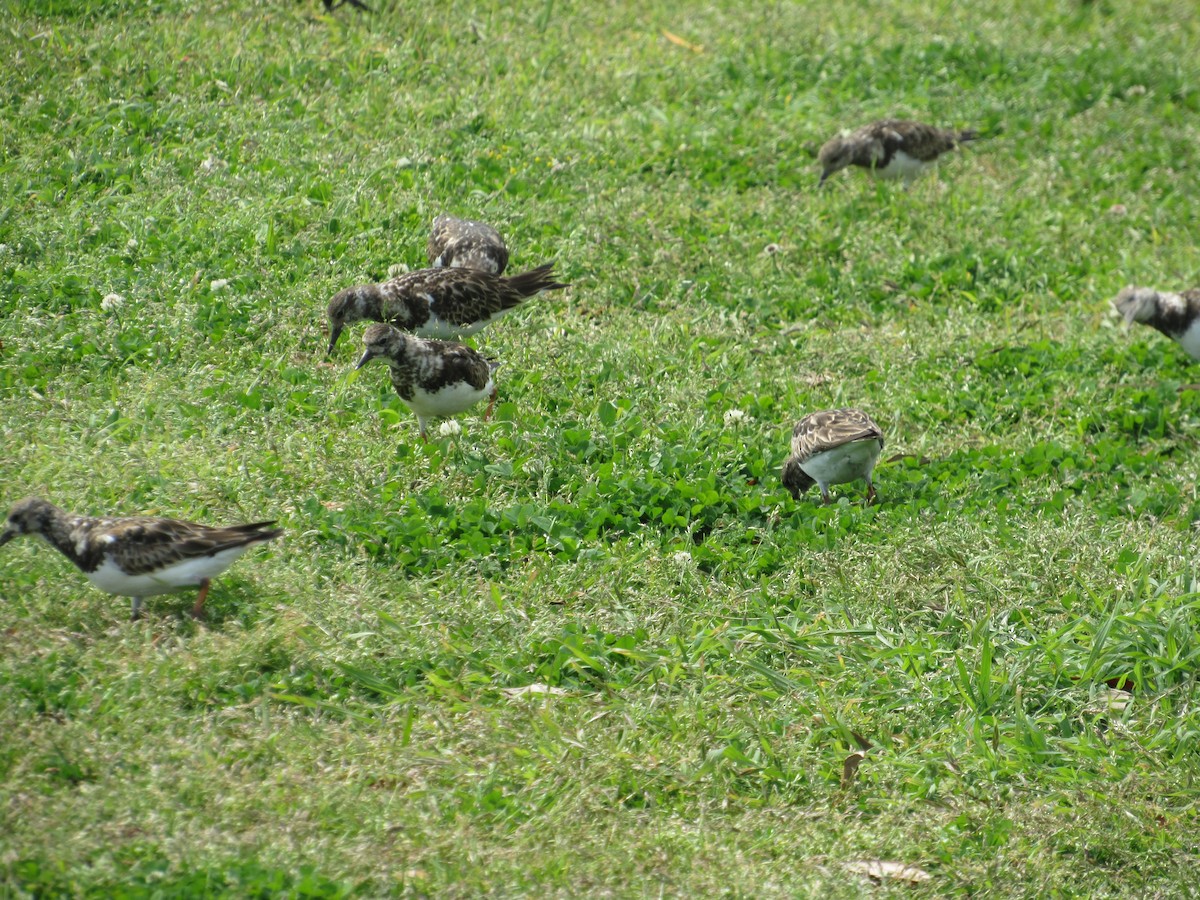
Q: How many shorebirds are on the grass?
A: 7